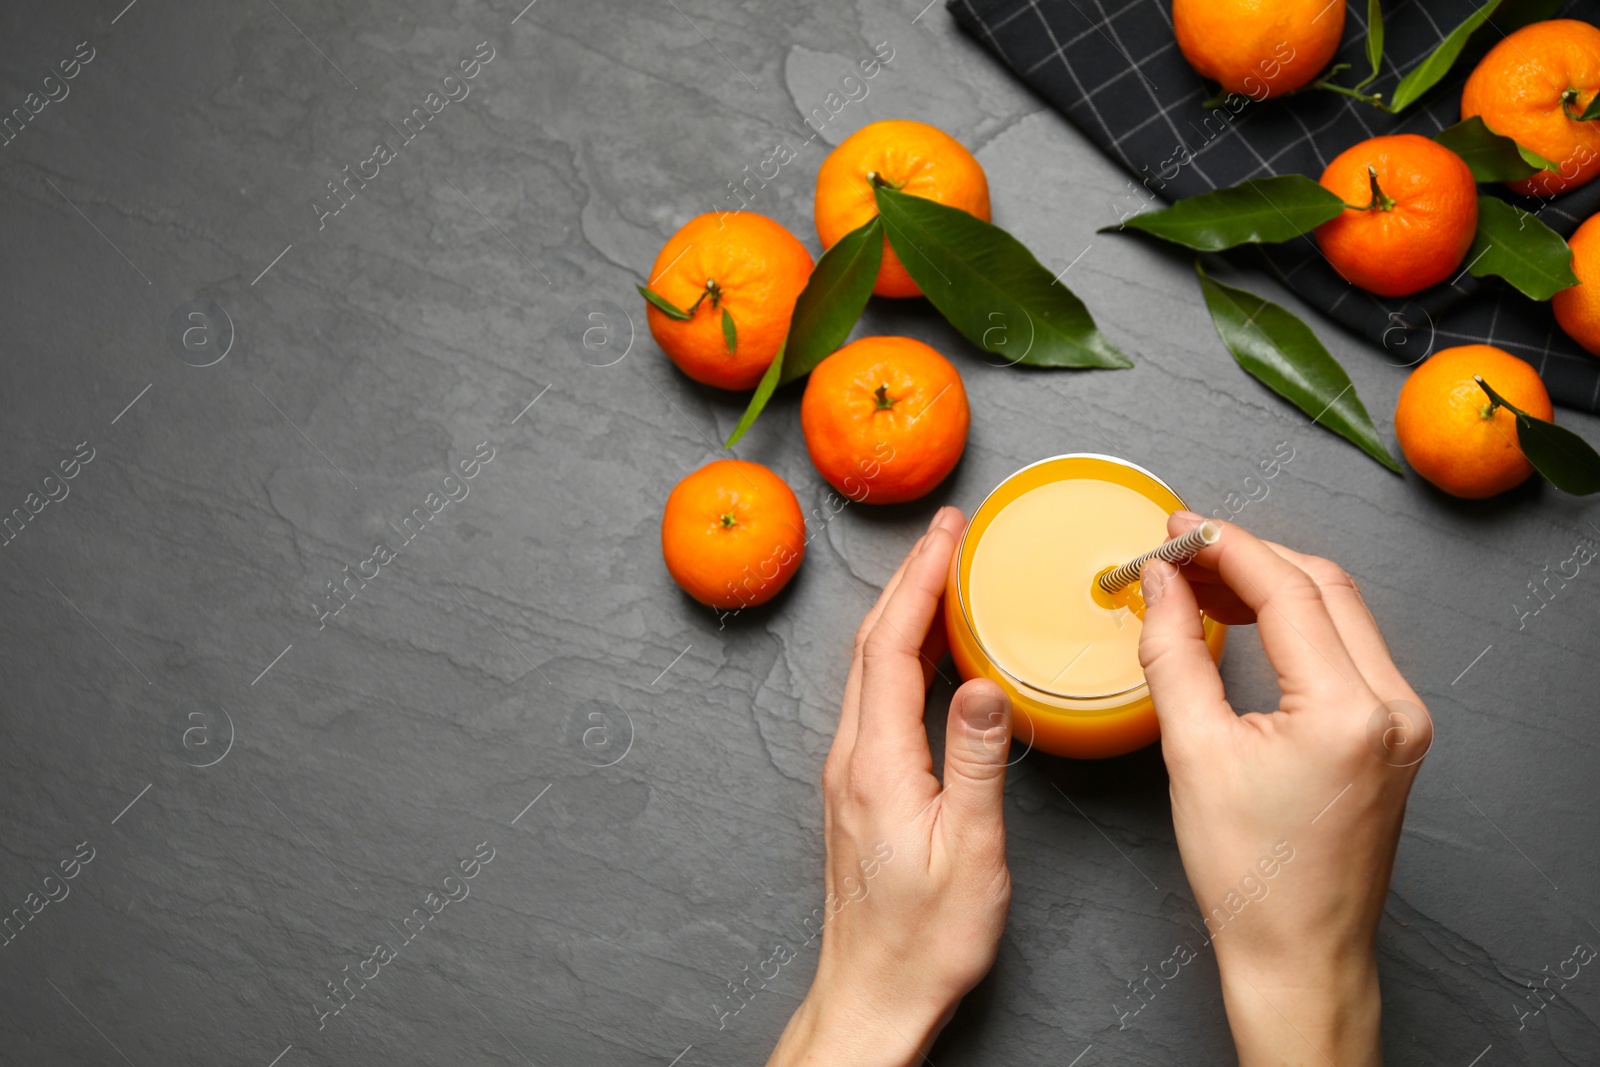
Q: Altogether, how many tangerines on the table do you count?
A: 9